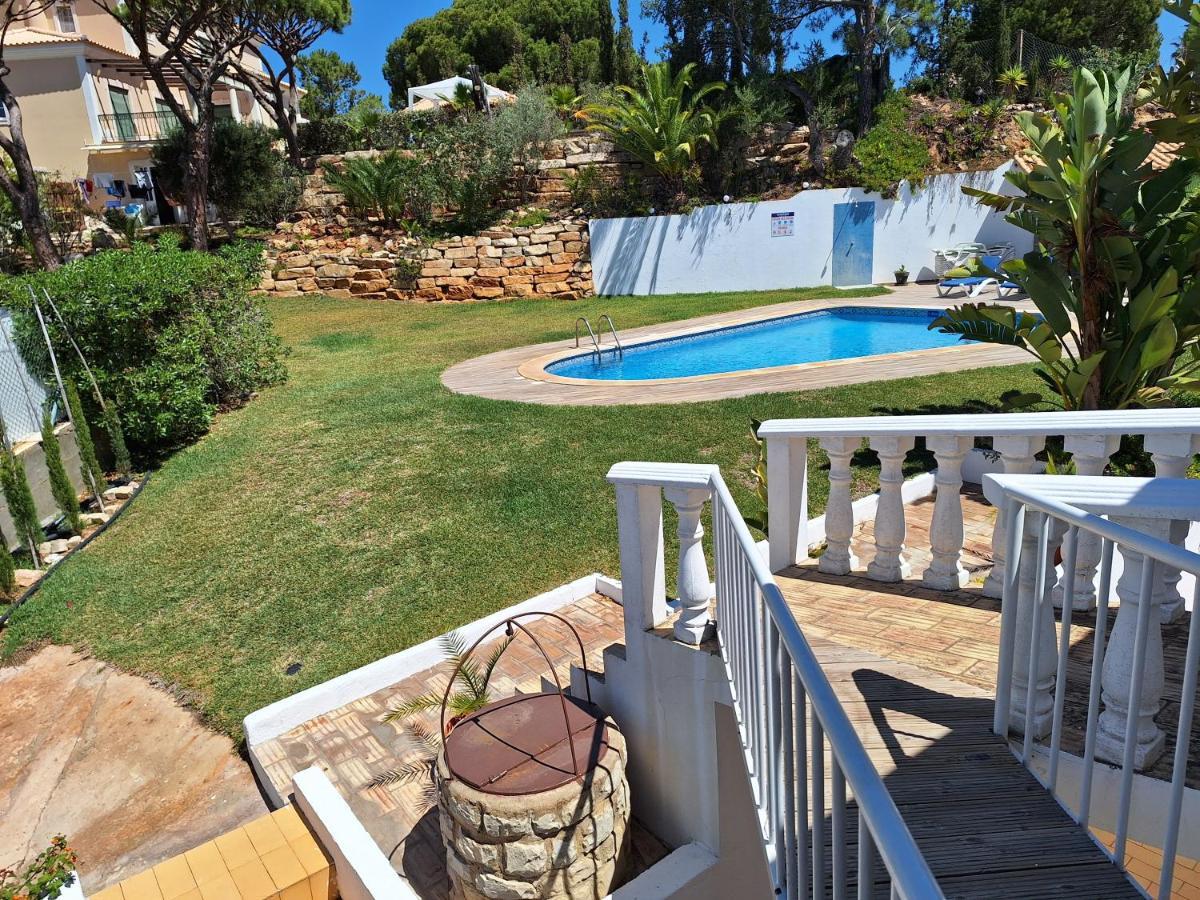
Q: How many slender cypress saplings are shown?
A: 5